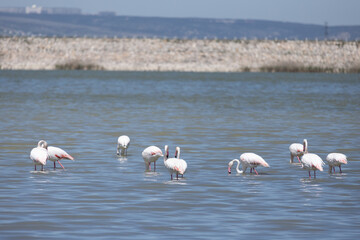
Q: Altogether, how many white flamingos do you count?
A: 10